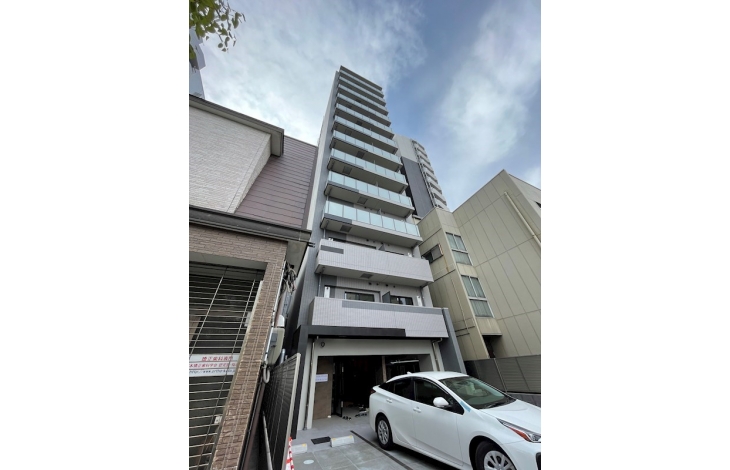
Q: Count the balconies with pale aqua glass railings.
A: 10